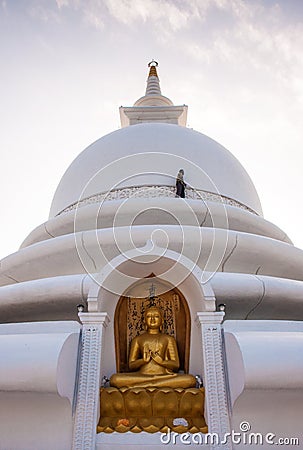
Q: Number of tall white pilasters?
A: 2